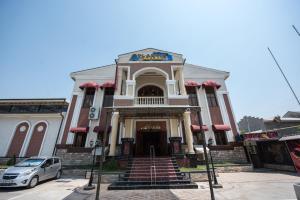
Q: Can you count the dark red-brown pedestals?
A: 2